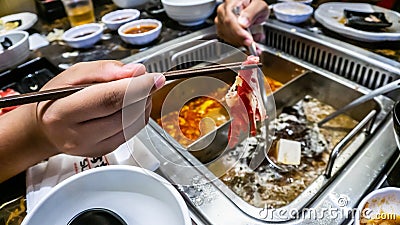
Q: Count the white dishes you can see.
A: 12